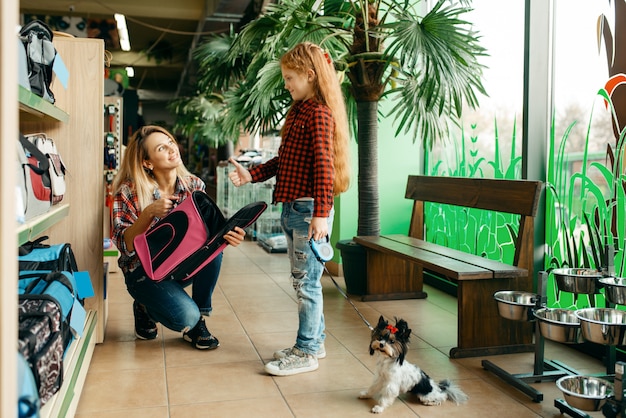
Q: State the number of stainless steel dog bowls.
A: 6